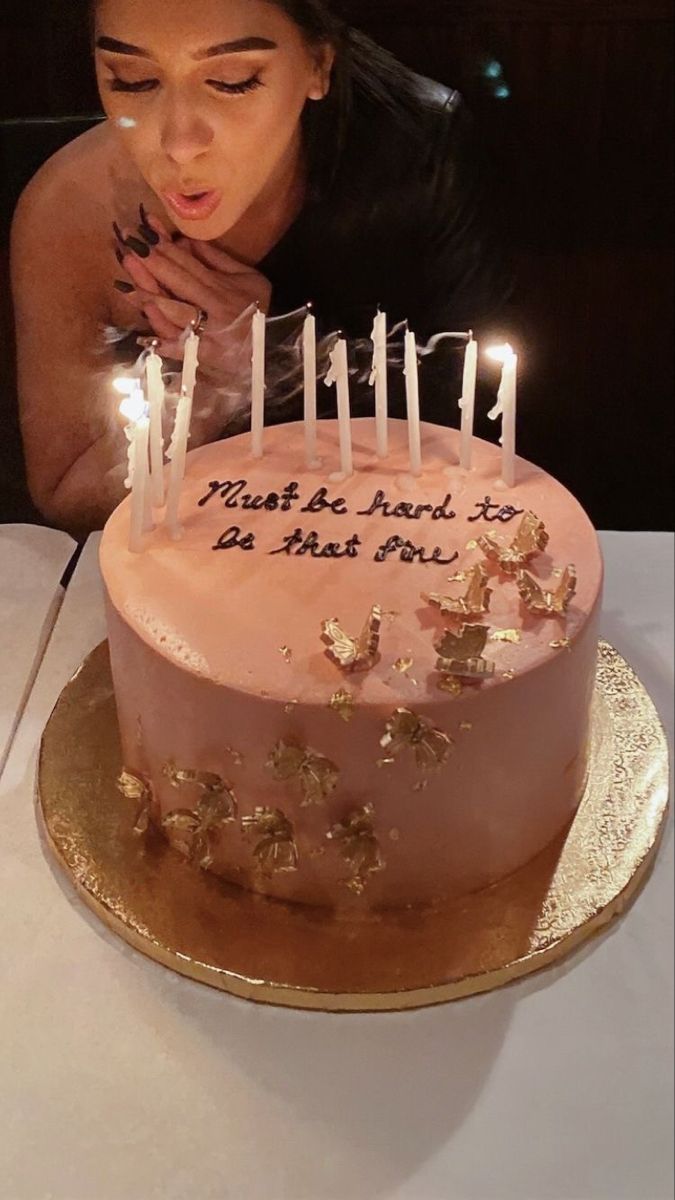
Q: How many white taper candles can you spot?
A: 12